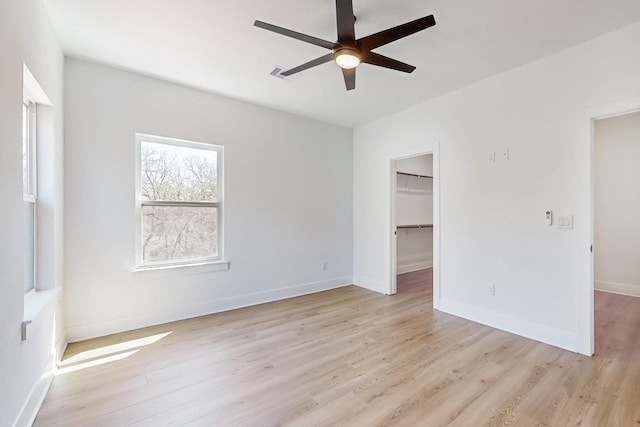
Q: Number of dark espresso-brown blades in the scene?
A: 6